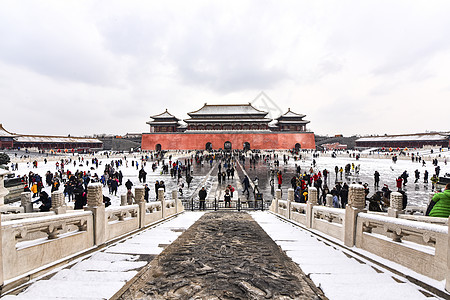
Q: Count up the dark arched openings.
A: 5